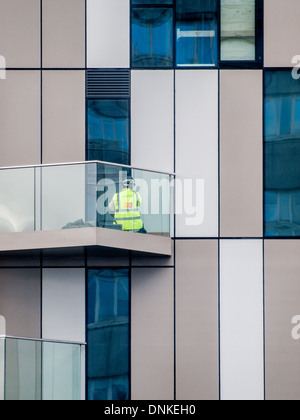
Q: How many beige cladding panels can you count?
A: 10